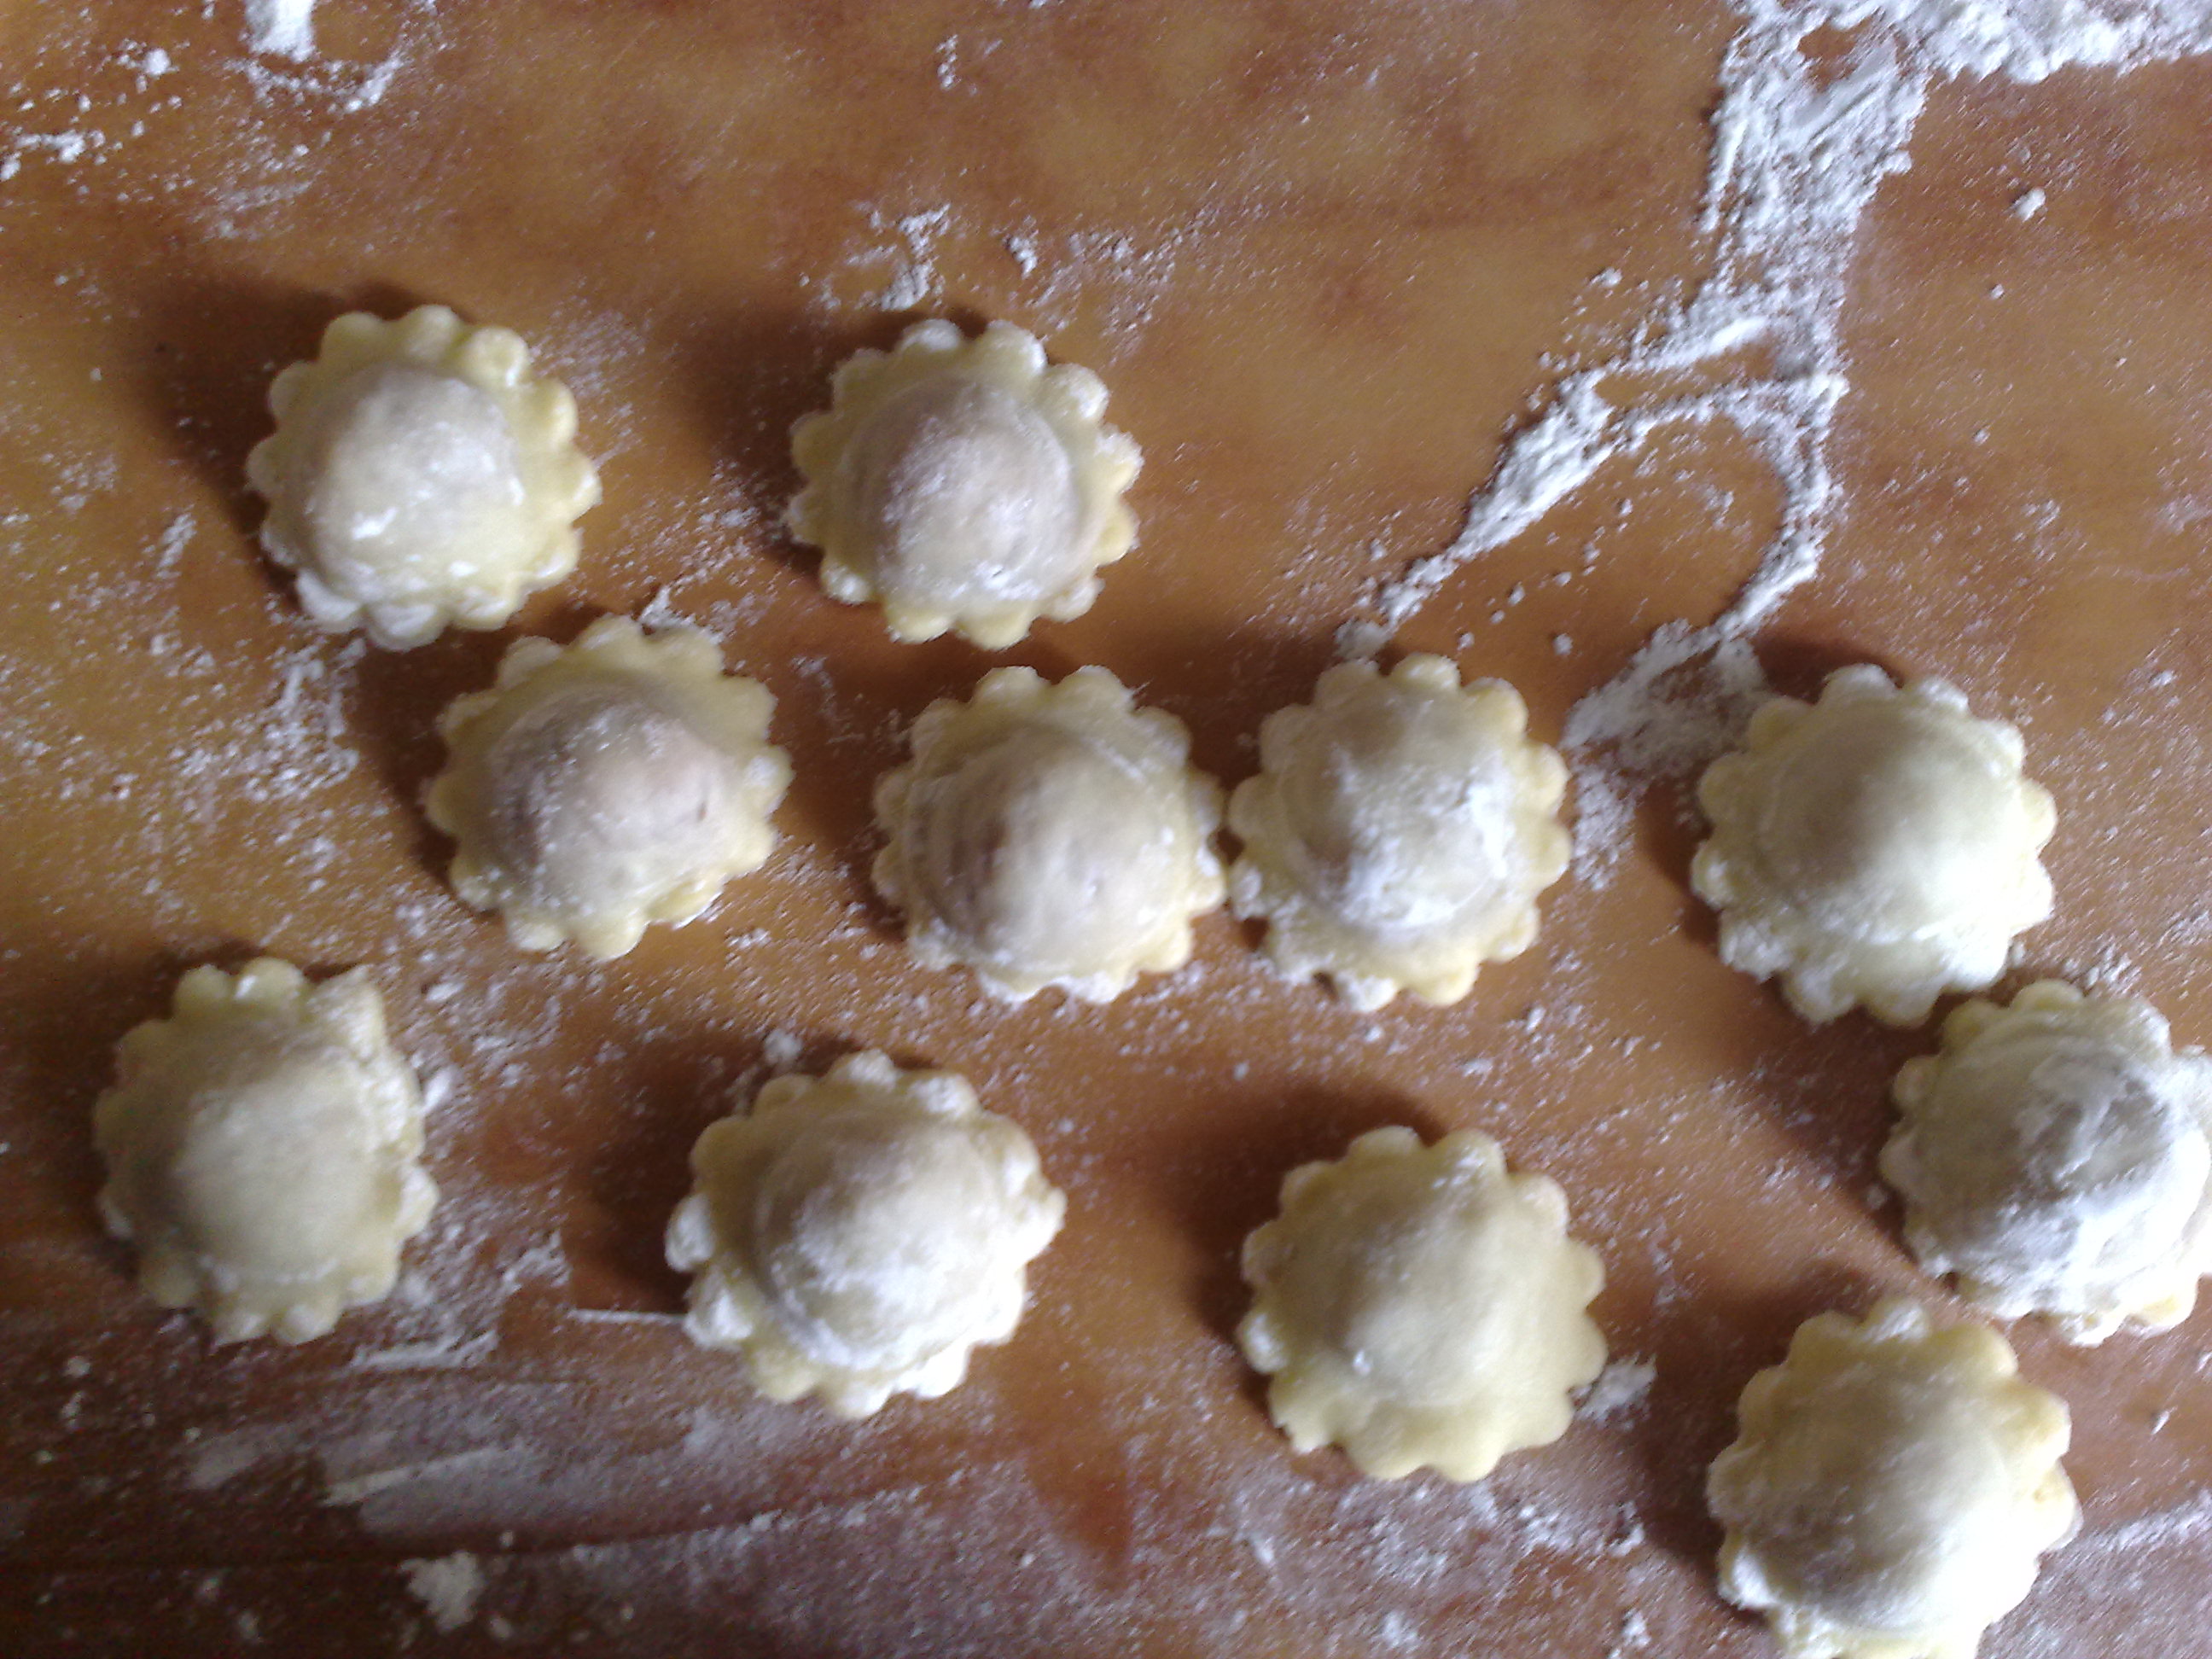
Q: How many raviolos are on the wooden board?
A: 11